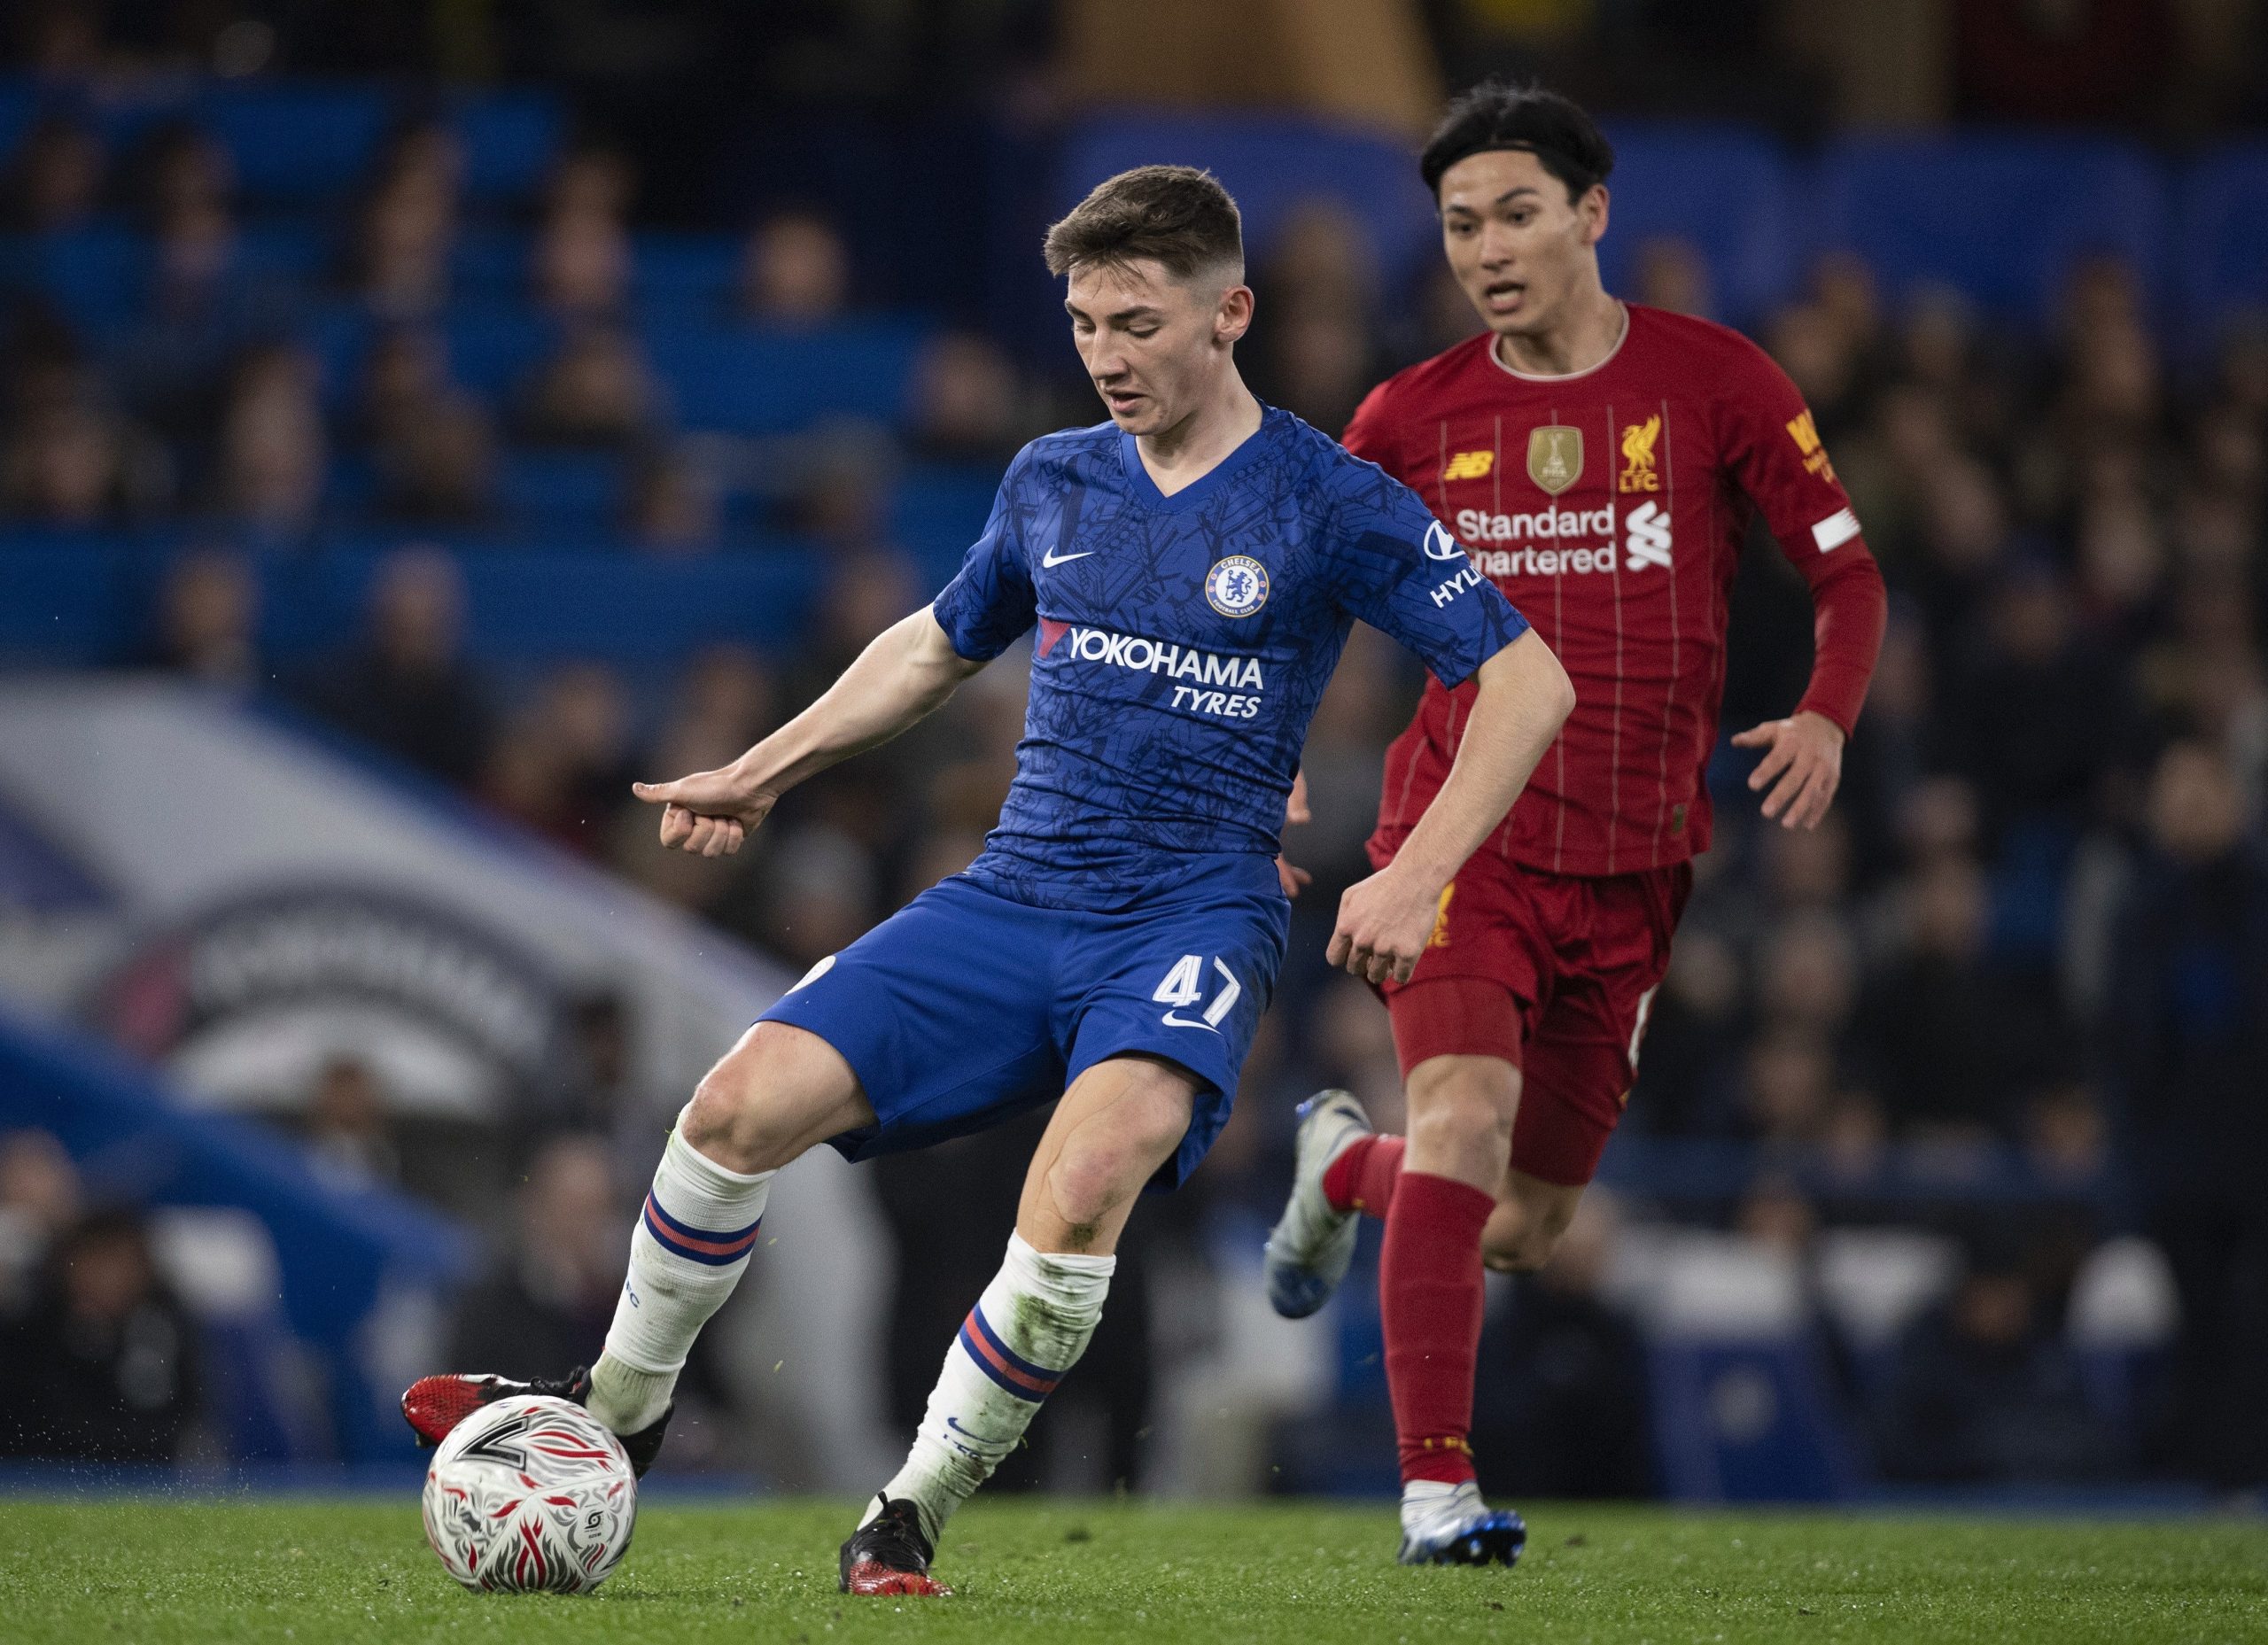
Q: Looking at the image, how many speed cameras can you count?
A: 0